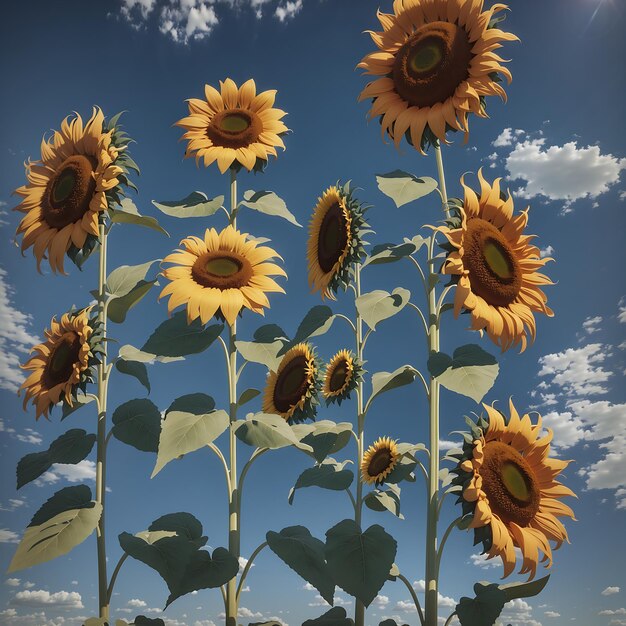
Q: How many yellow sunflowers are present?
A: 11